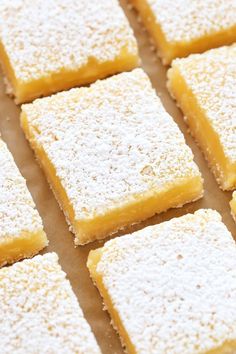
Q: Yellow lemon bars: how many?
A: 8